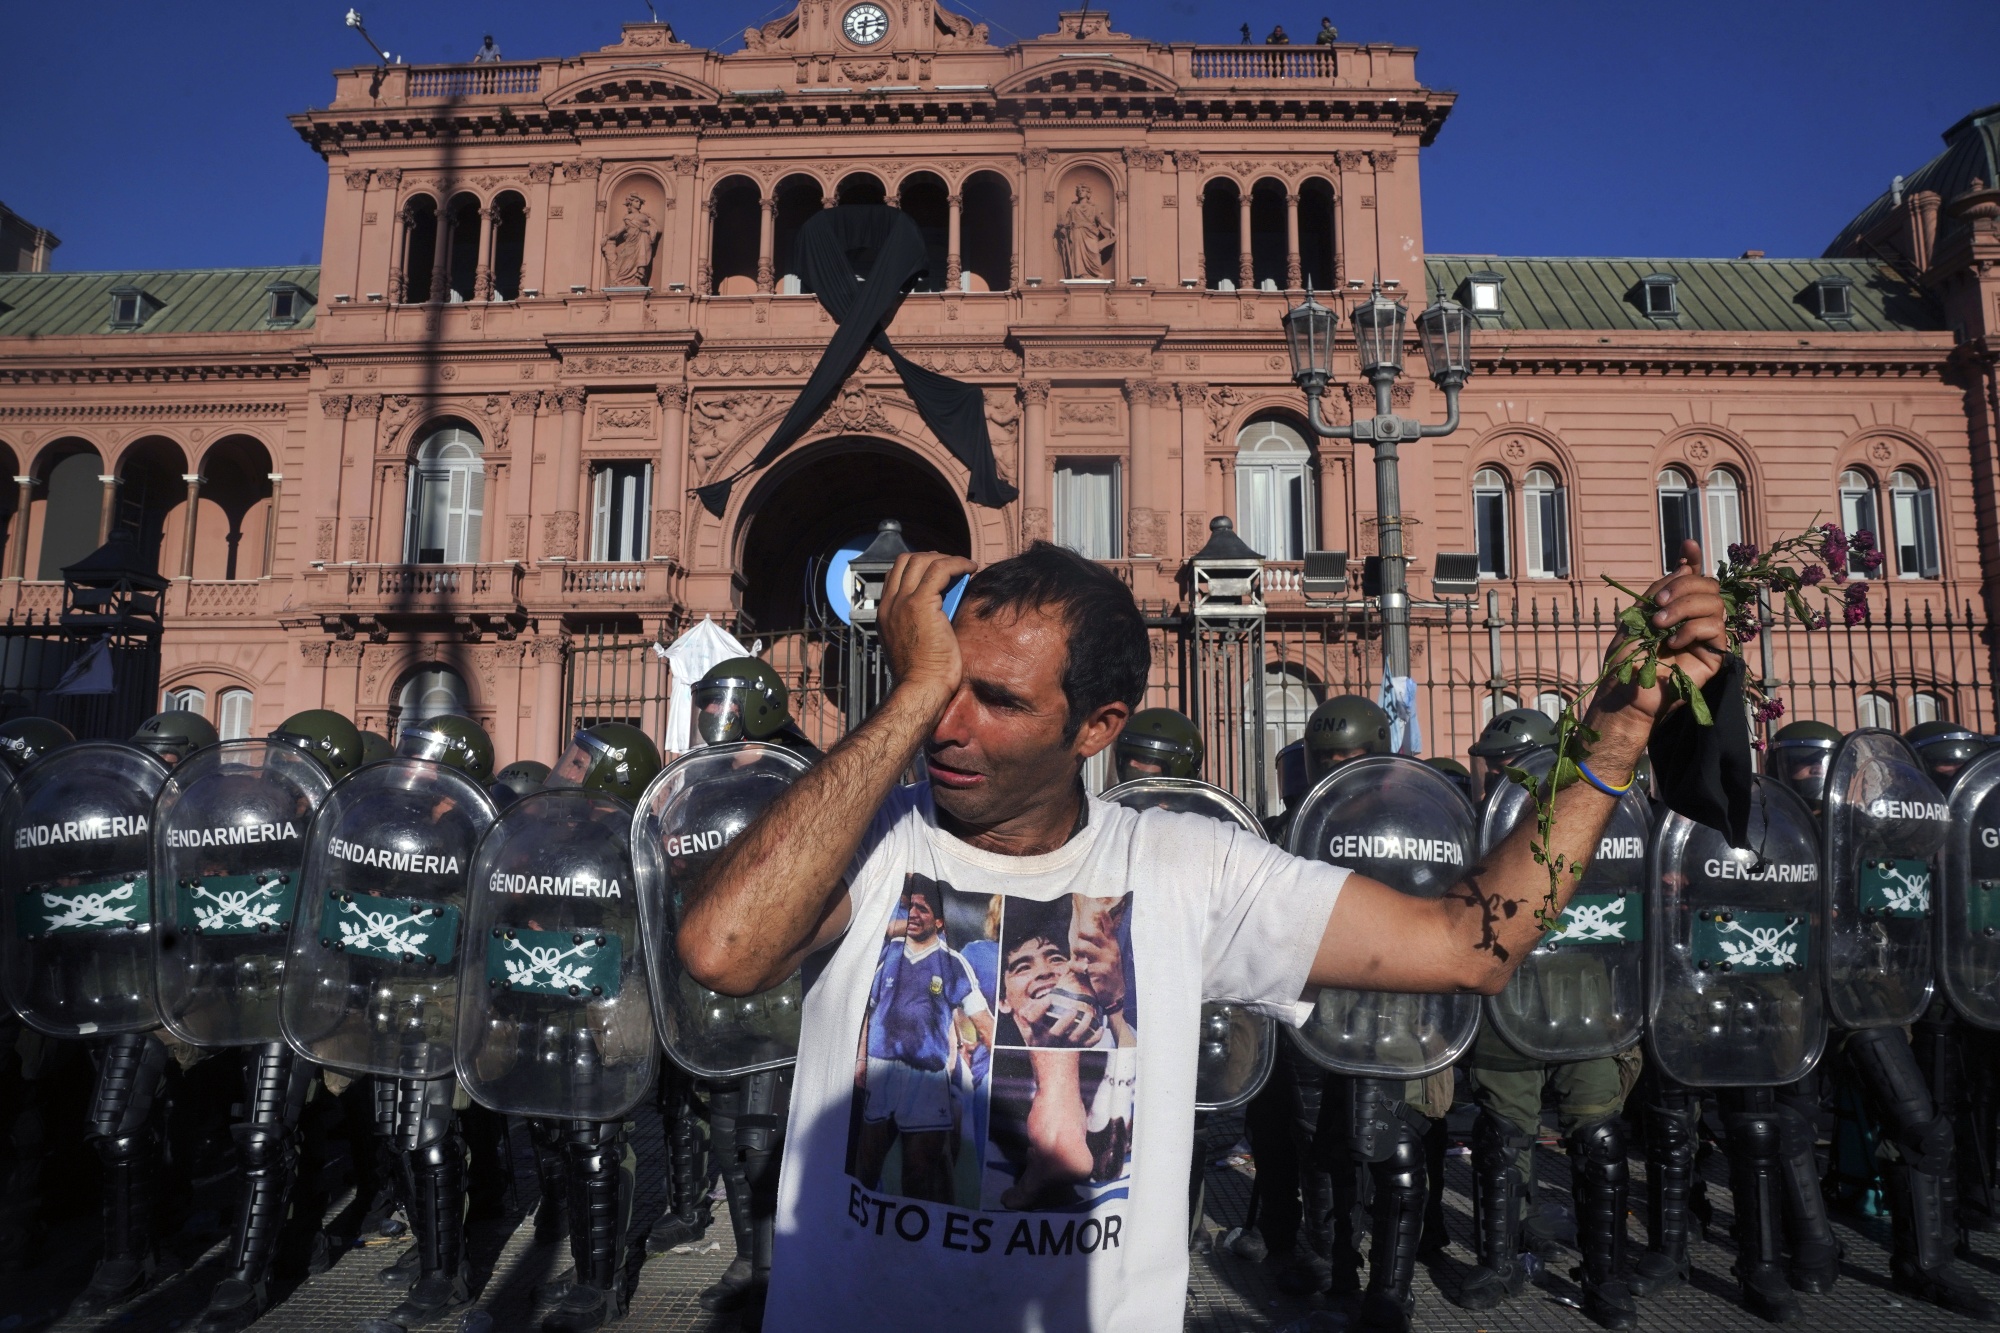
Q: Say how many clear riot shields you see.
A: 11